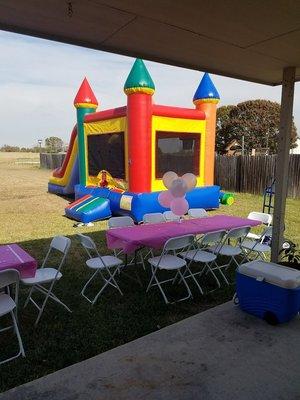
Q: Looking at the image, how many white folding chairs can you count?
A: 12